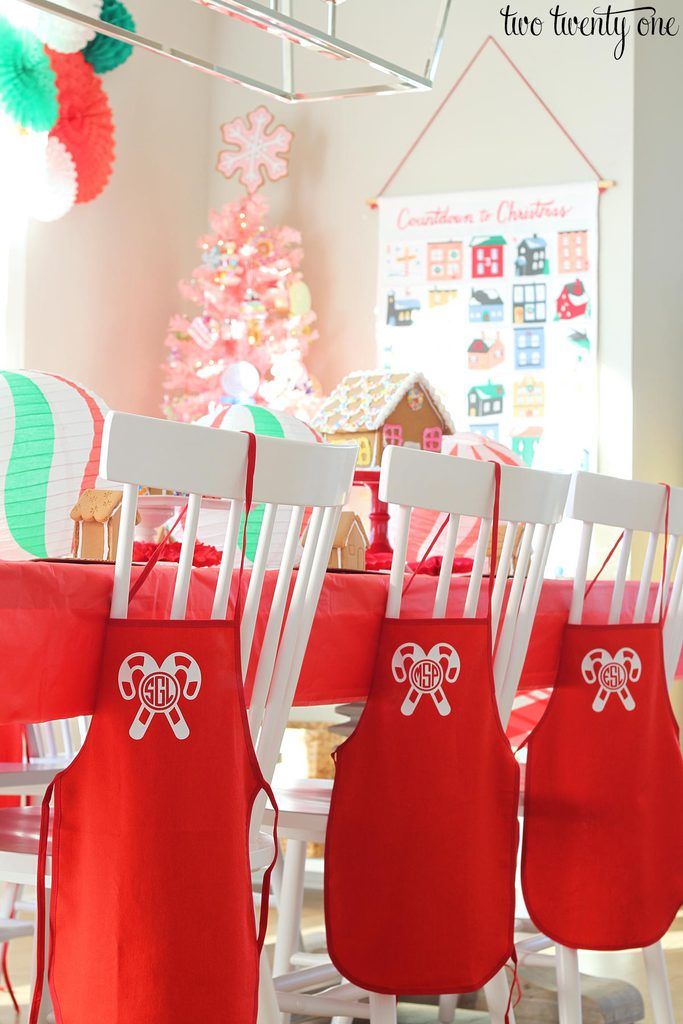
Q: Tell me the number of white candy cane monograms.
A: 3